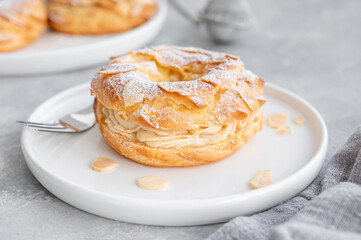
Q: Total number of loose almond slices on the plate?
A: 6